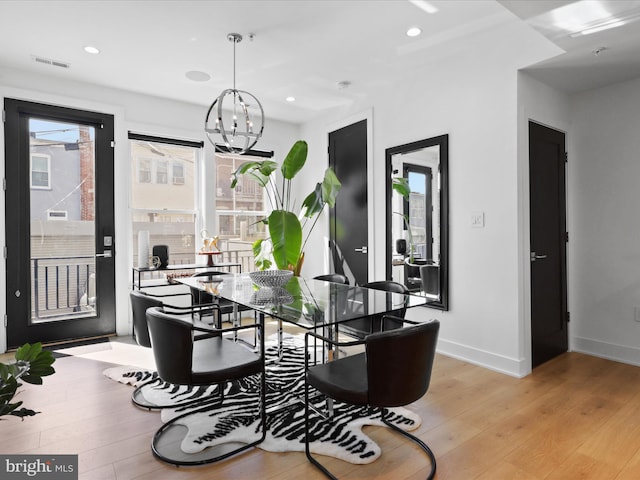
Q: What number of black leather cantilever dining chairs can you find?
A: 6